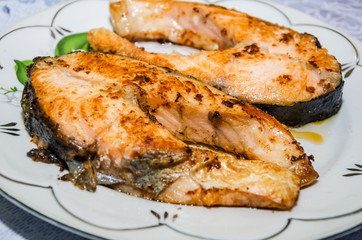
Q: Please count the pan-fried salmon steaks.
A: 2